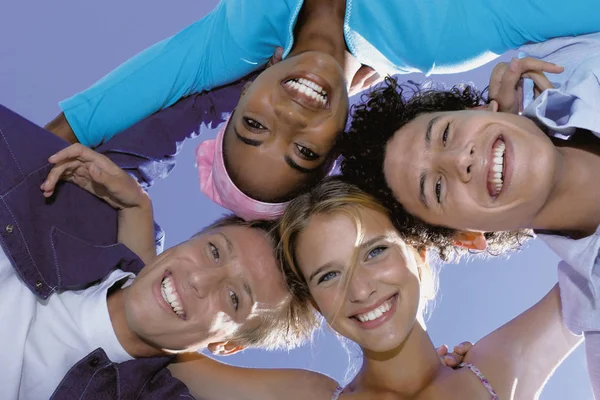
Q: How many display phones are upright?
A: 0